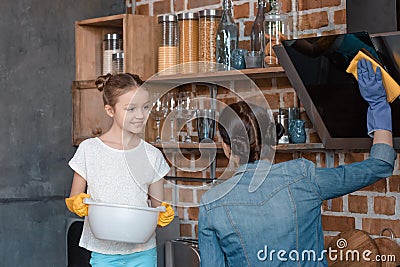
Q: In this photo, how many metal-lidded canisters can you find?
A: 5